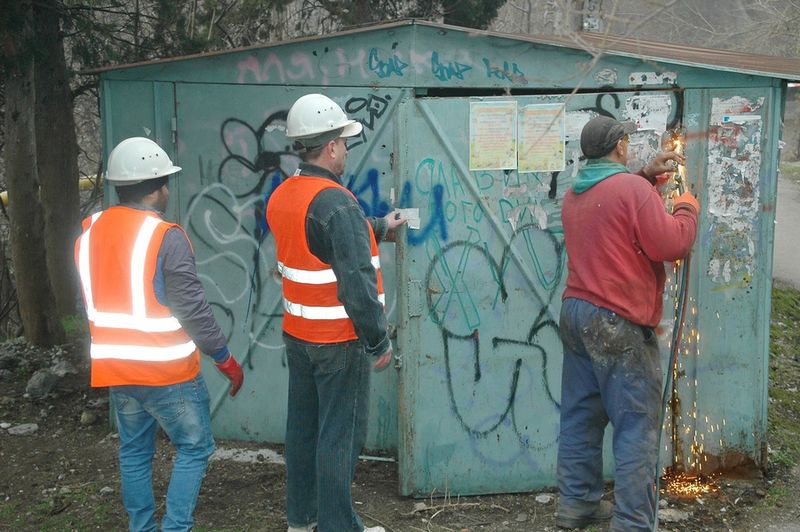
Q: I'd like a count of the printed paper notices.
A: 2